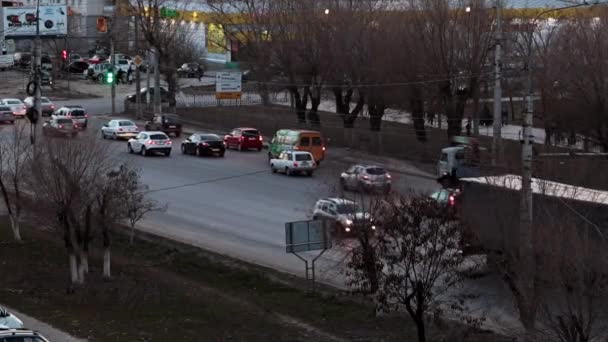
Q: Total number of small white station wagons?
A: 1